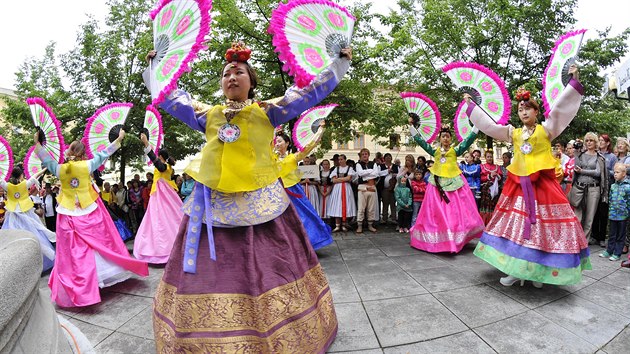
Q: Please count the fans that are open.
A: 12